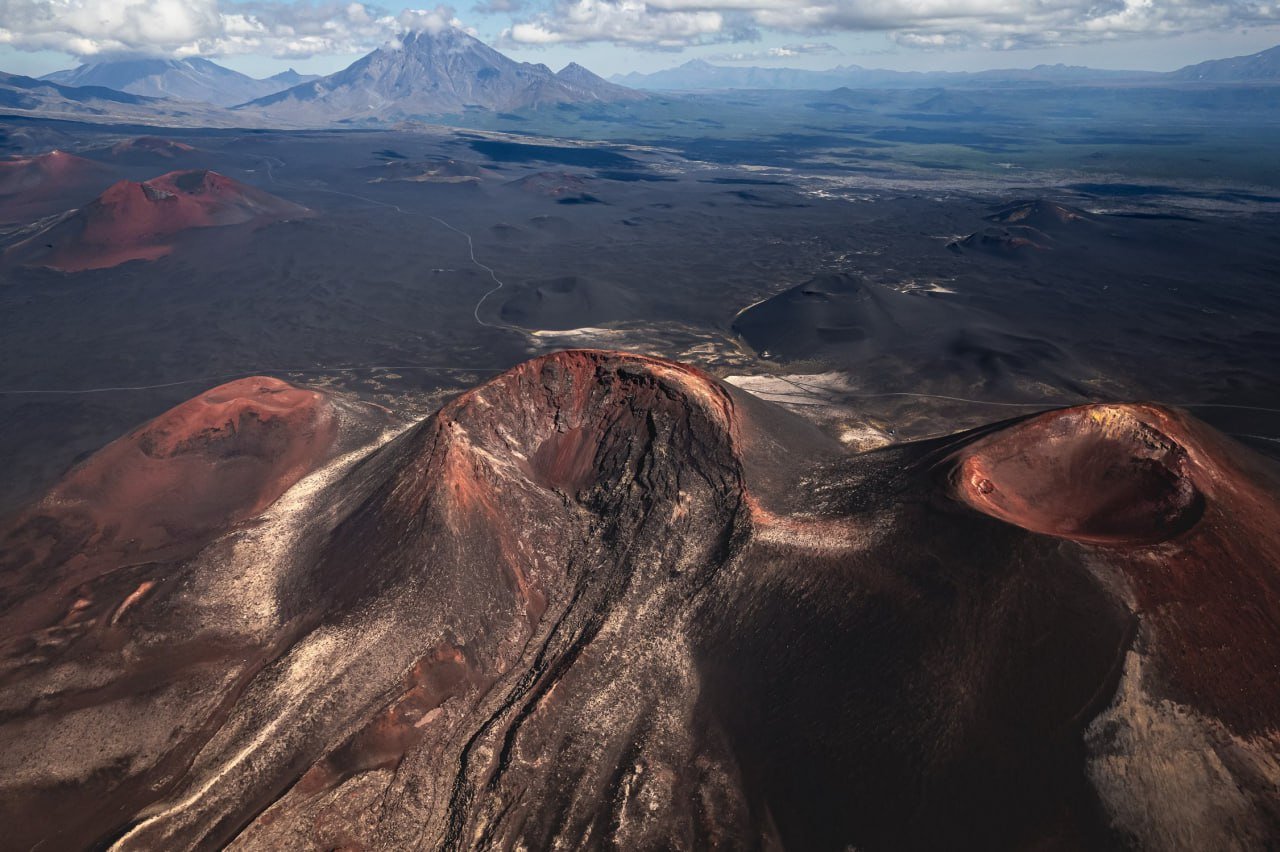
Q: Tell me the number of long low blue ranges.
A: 1